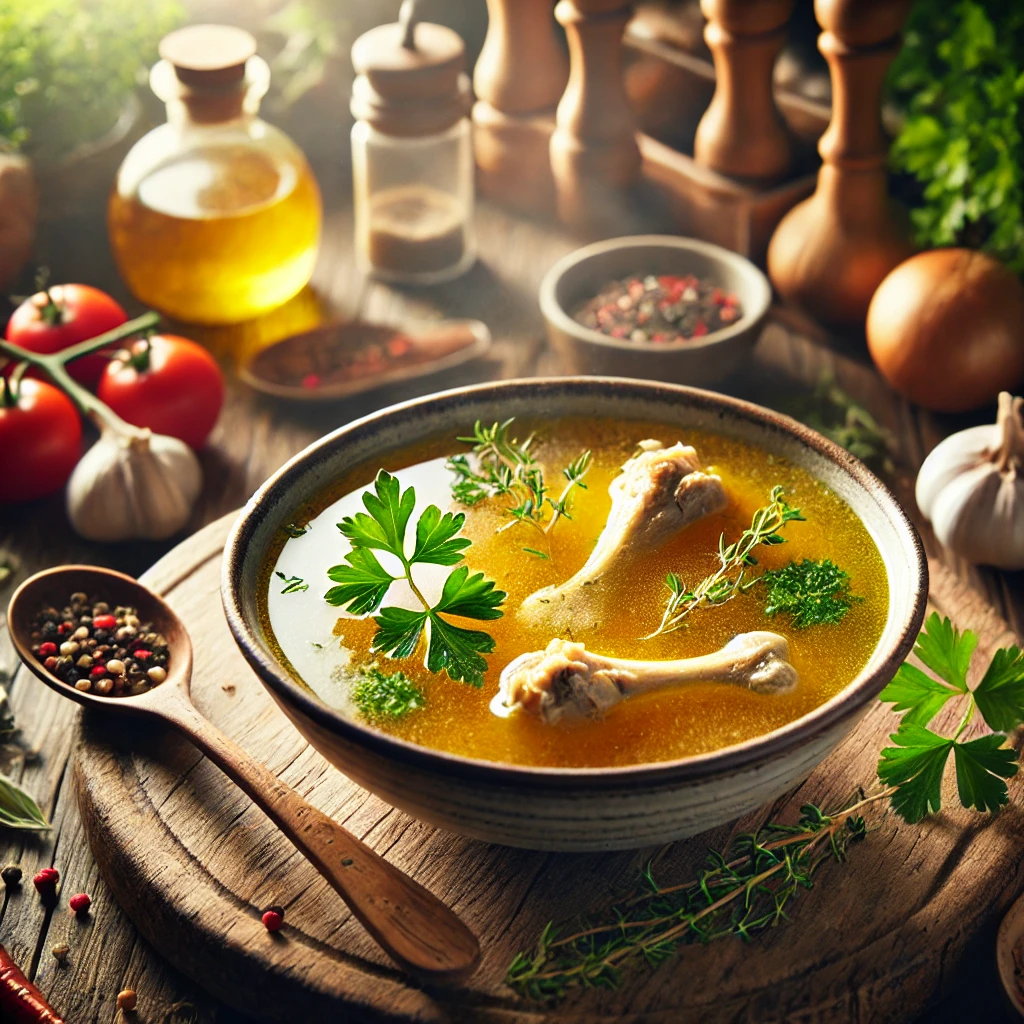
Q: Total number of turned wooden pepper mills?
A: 4